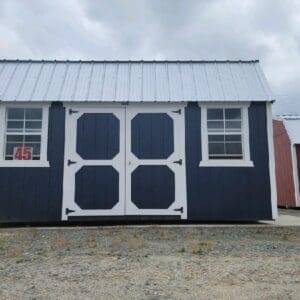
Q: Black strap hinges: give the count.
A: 6